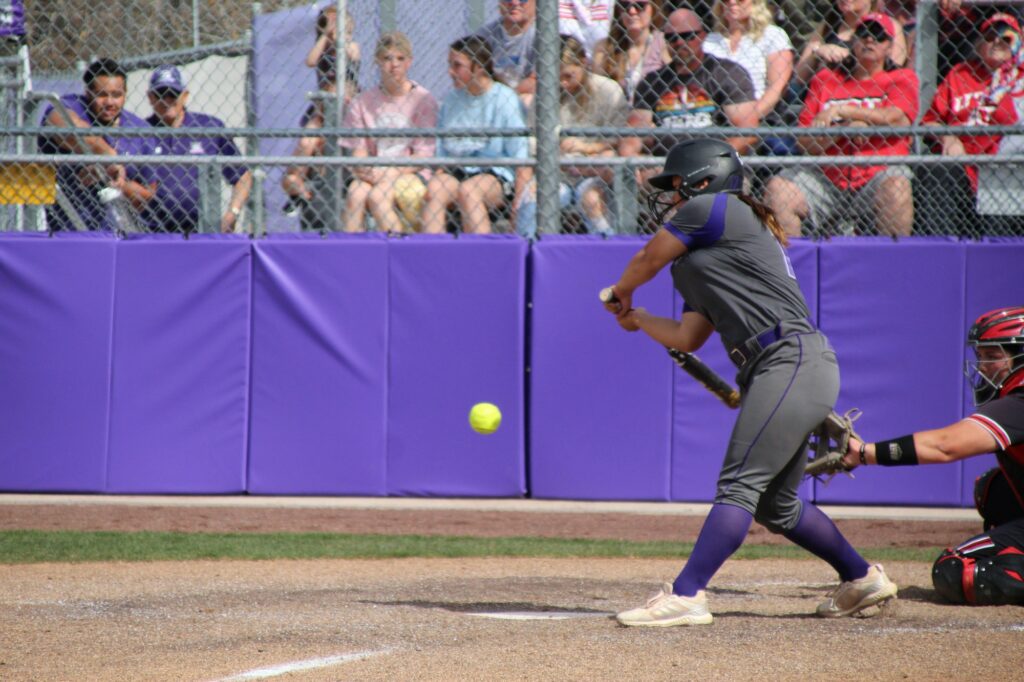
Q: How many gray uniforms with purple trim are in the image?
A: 1